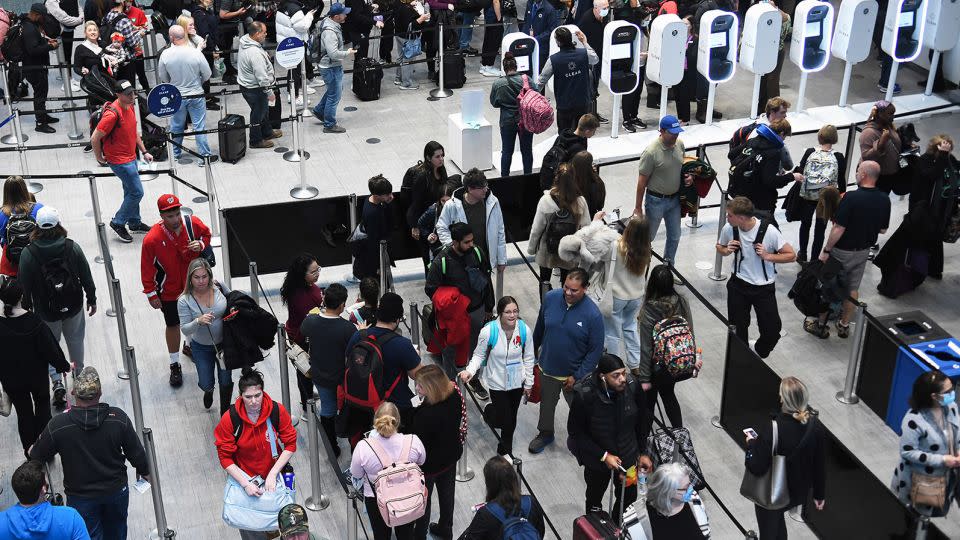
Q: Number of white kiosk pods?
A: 10